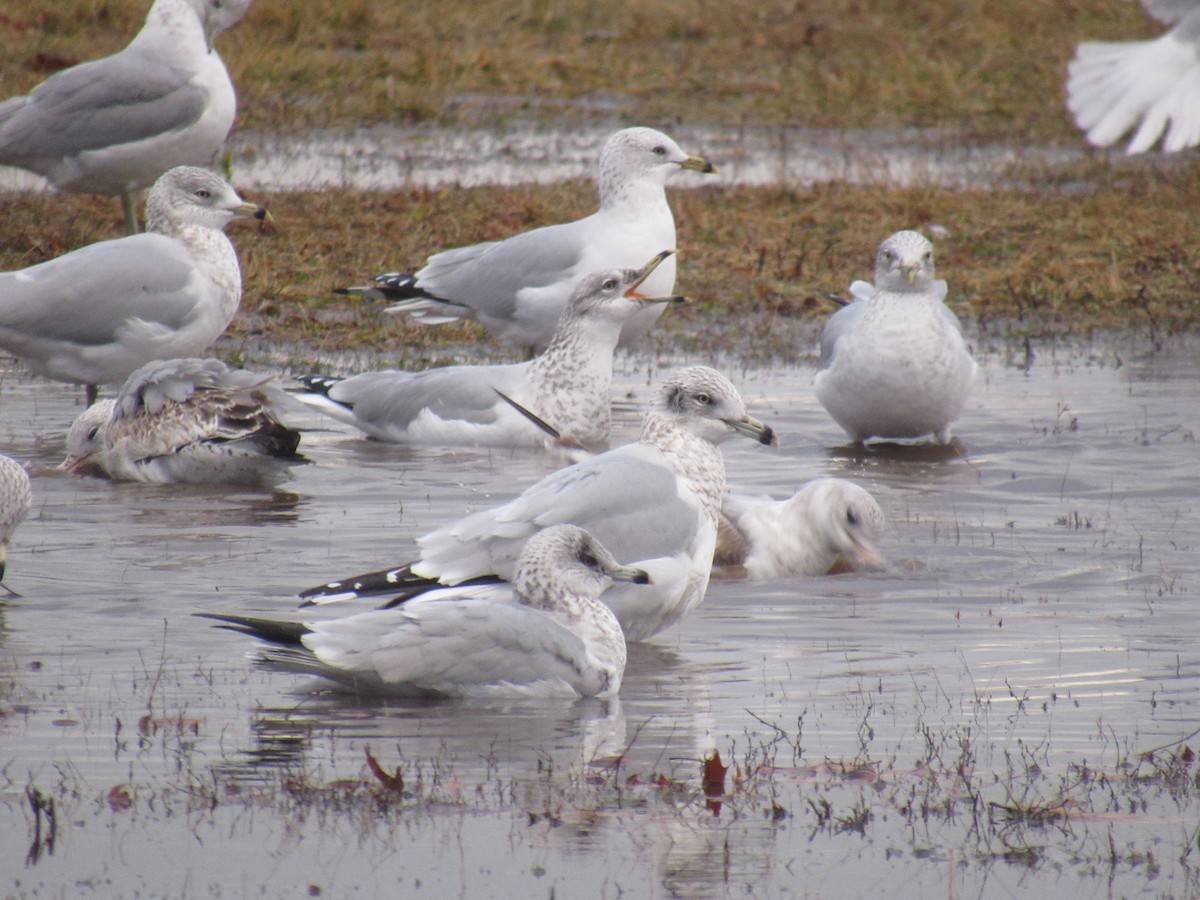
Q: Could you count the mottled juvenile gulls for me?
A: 1